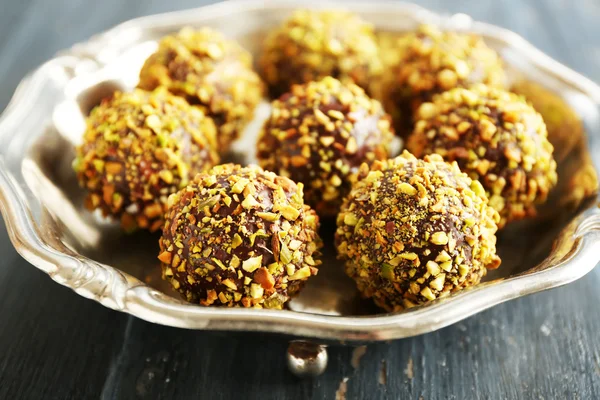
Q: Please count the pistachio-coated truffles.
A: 8